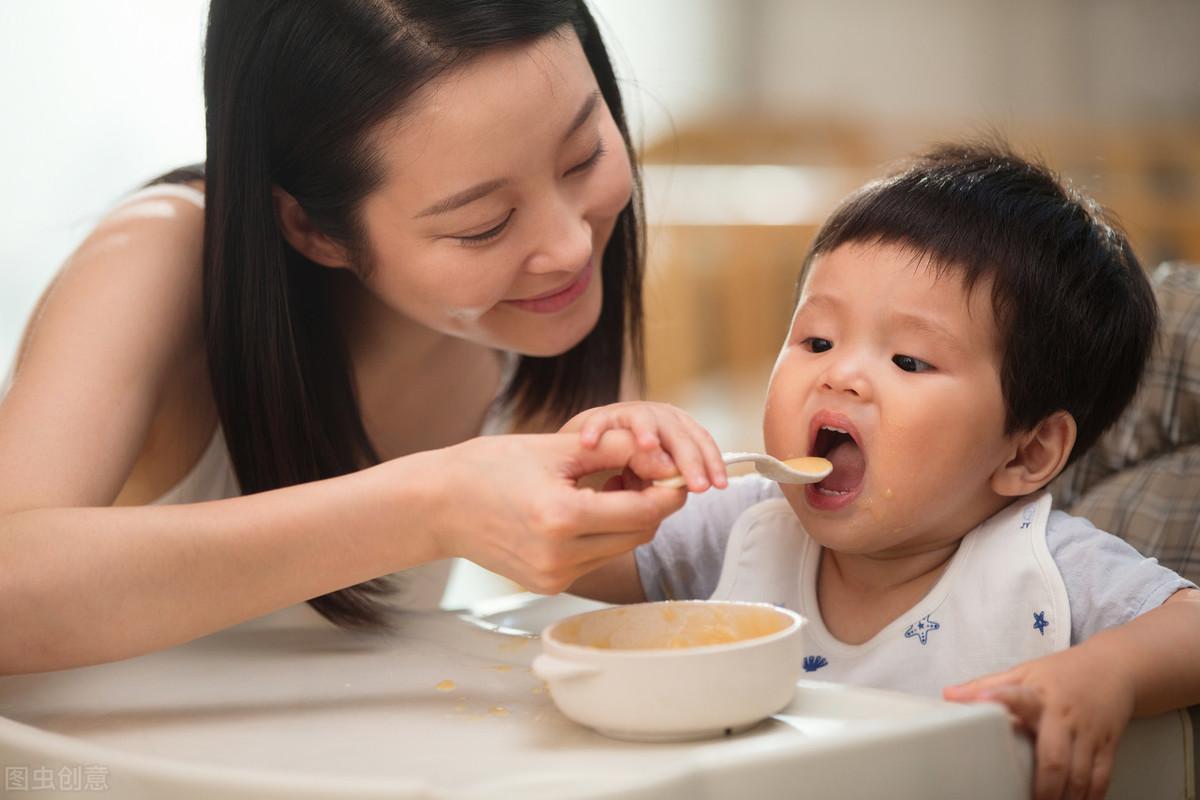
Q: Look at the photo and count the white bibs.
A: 1